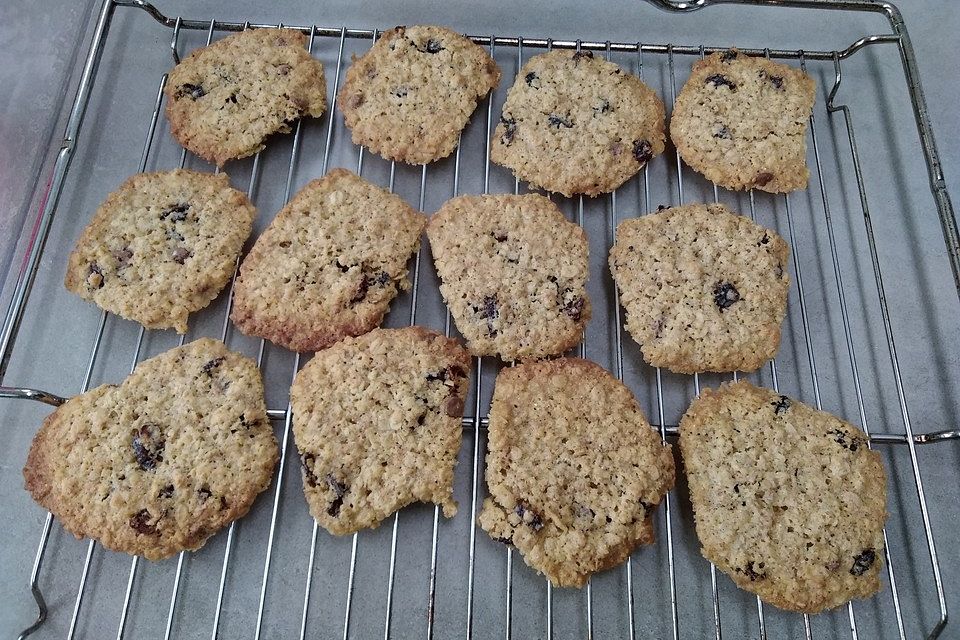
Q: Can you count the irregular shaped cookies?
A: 12